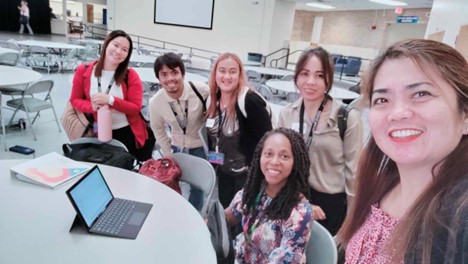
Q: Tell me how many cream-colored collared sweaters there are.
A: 1